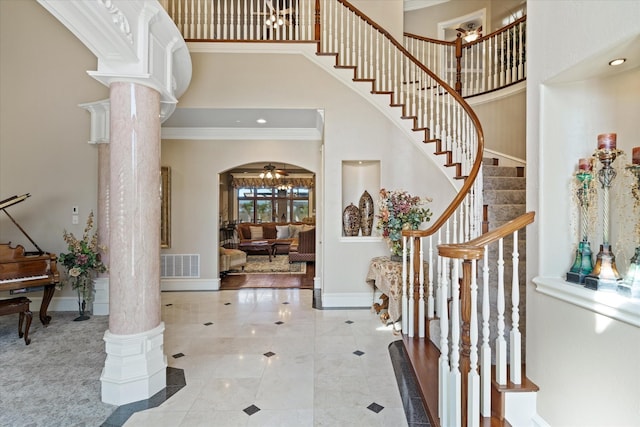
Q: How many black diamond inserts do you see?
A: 11